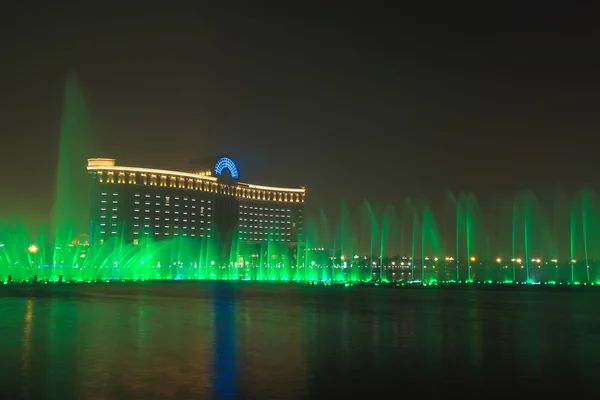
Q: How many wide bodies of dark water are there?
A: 1